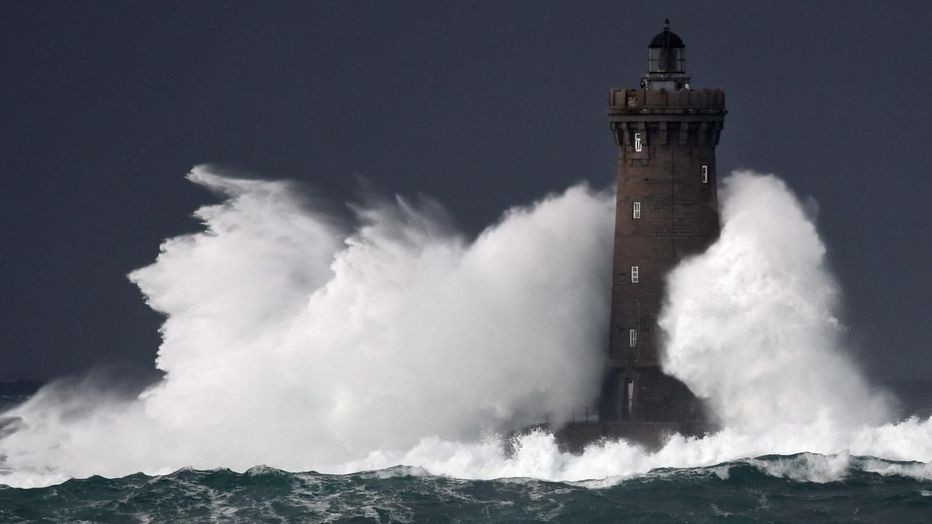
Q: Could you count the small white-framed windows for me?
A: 5